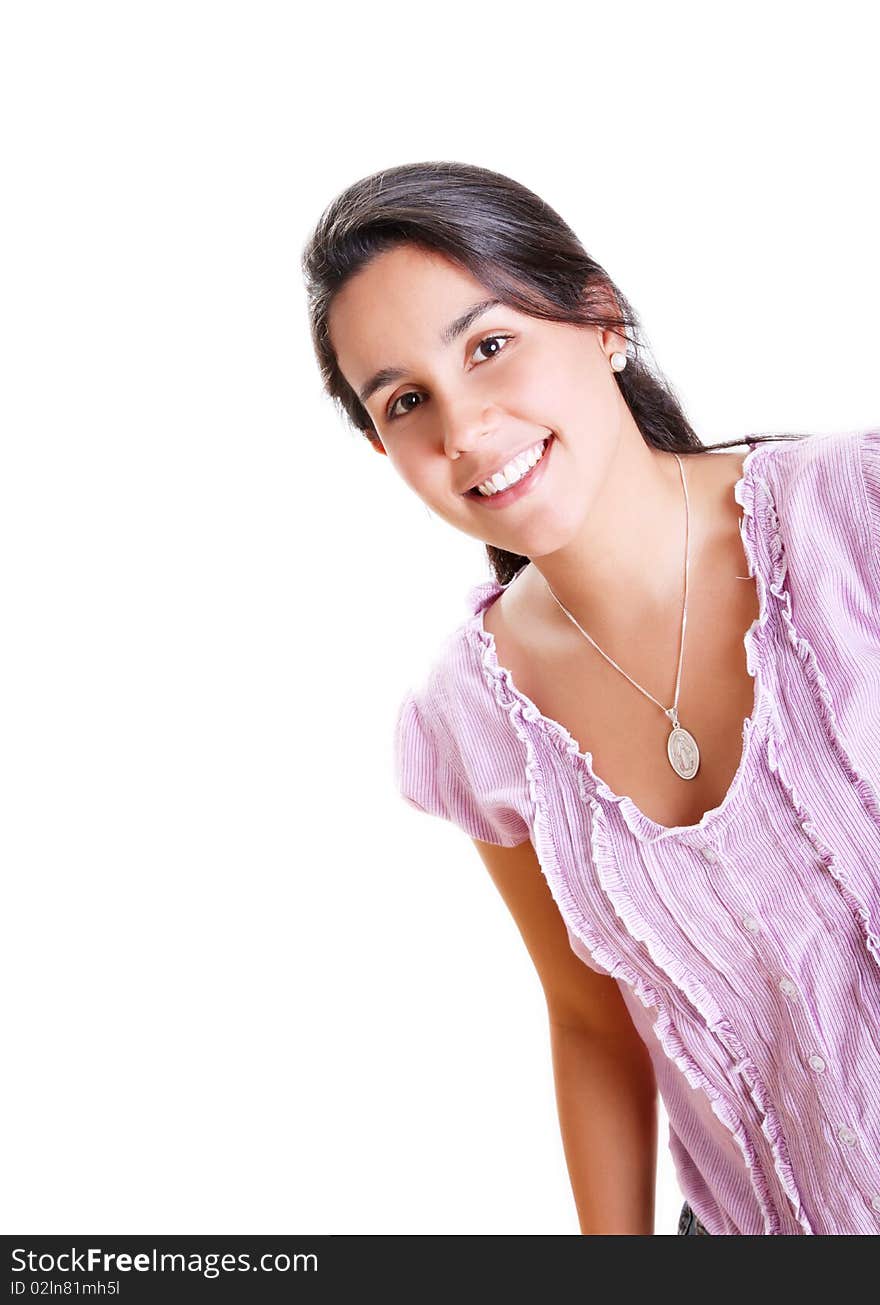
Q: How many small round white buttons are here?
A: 6